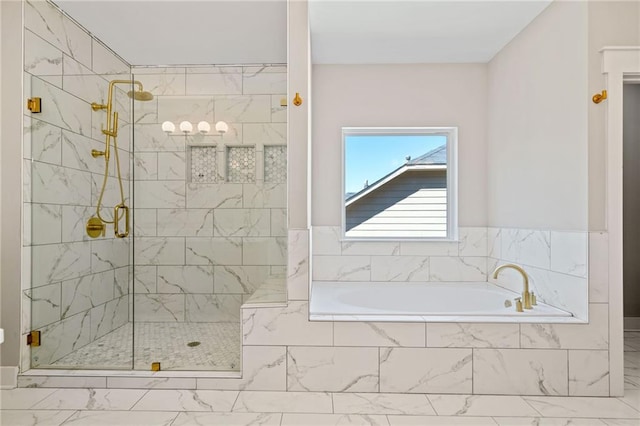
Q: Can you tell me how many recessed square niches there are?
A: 3